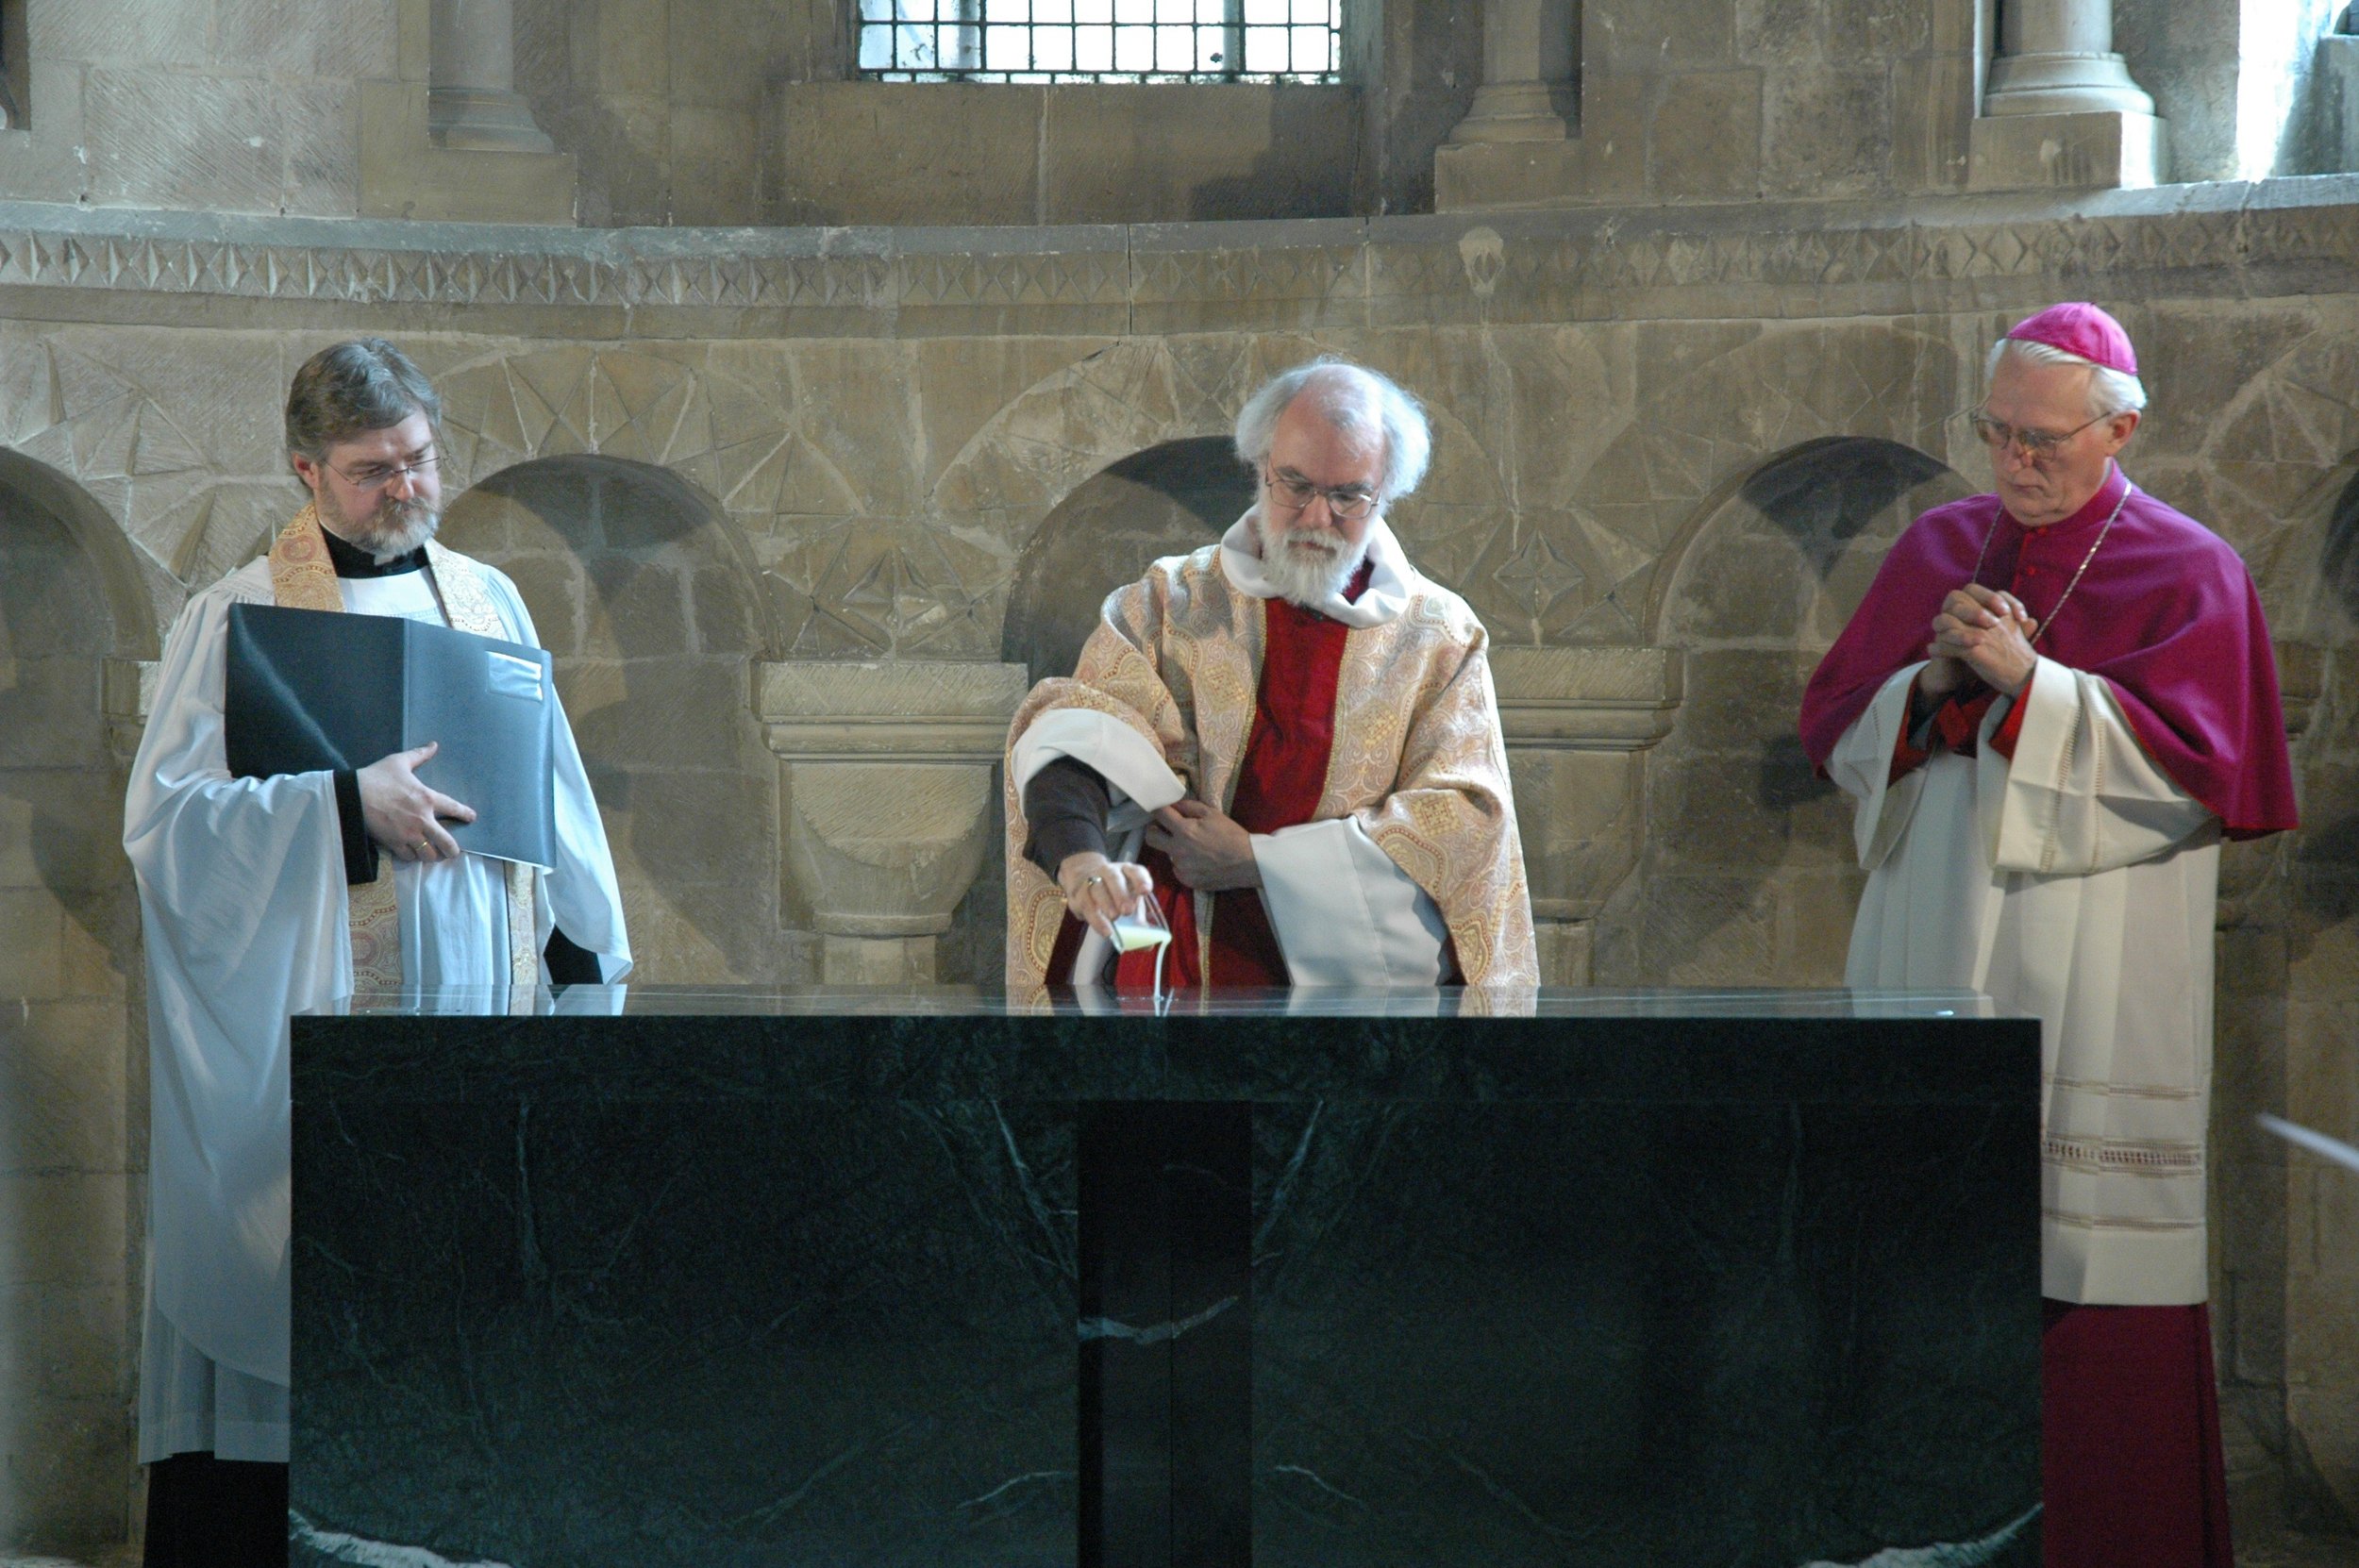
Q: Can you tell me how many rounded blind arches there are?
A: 5